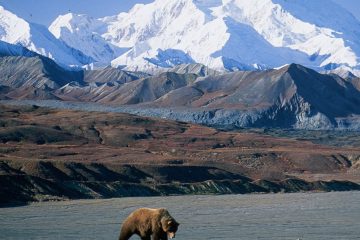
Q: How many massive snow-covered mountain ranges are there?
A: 1